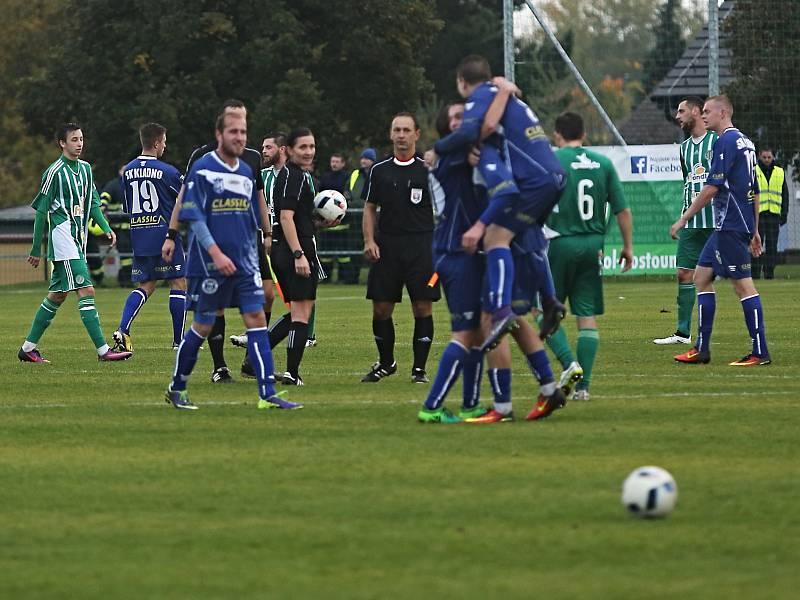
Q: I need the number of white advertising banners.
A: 1